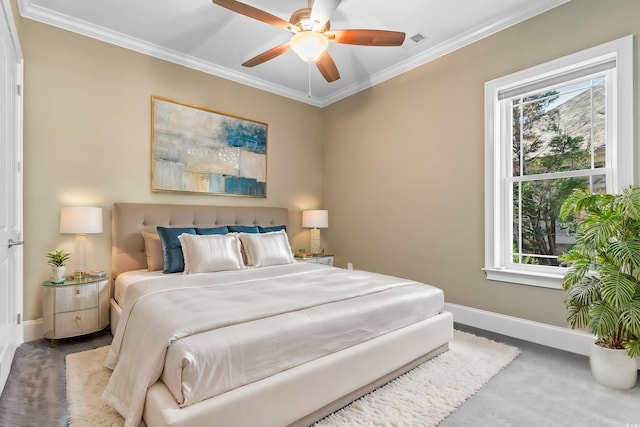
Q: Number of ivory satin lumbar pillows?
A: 2